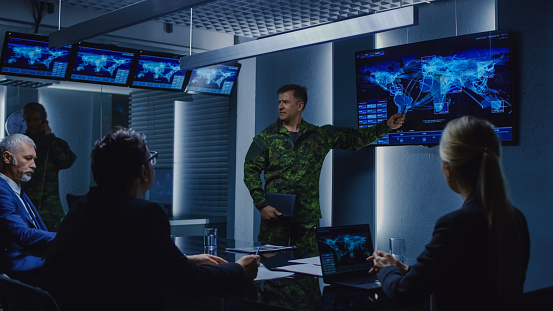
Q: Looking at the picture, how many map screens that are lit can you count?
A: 6